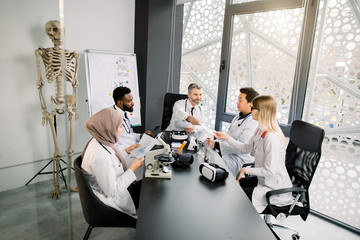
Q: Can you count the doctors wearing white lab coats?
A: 5